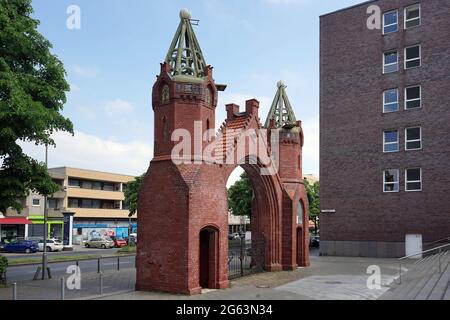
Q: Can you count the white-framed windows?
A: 10